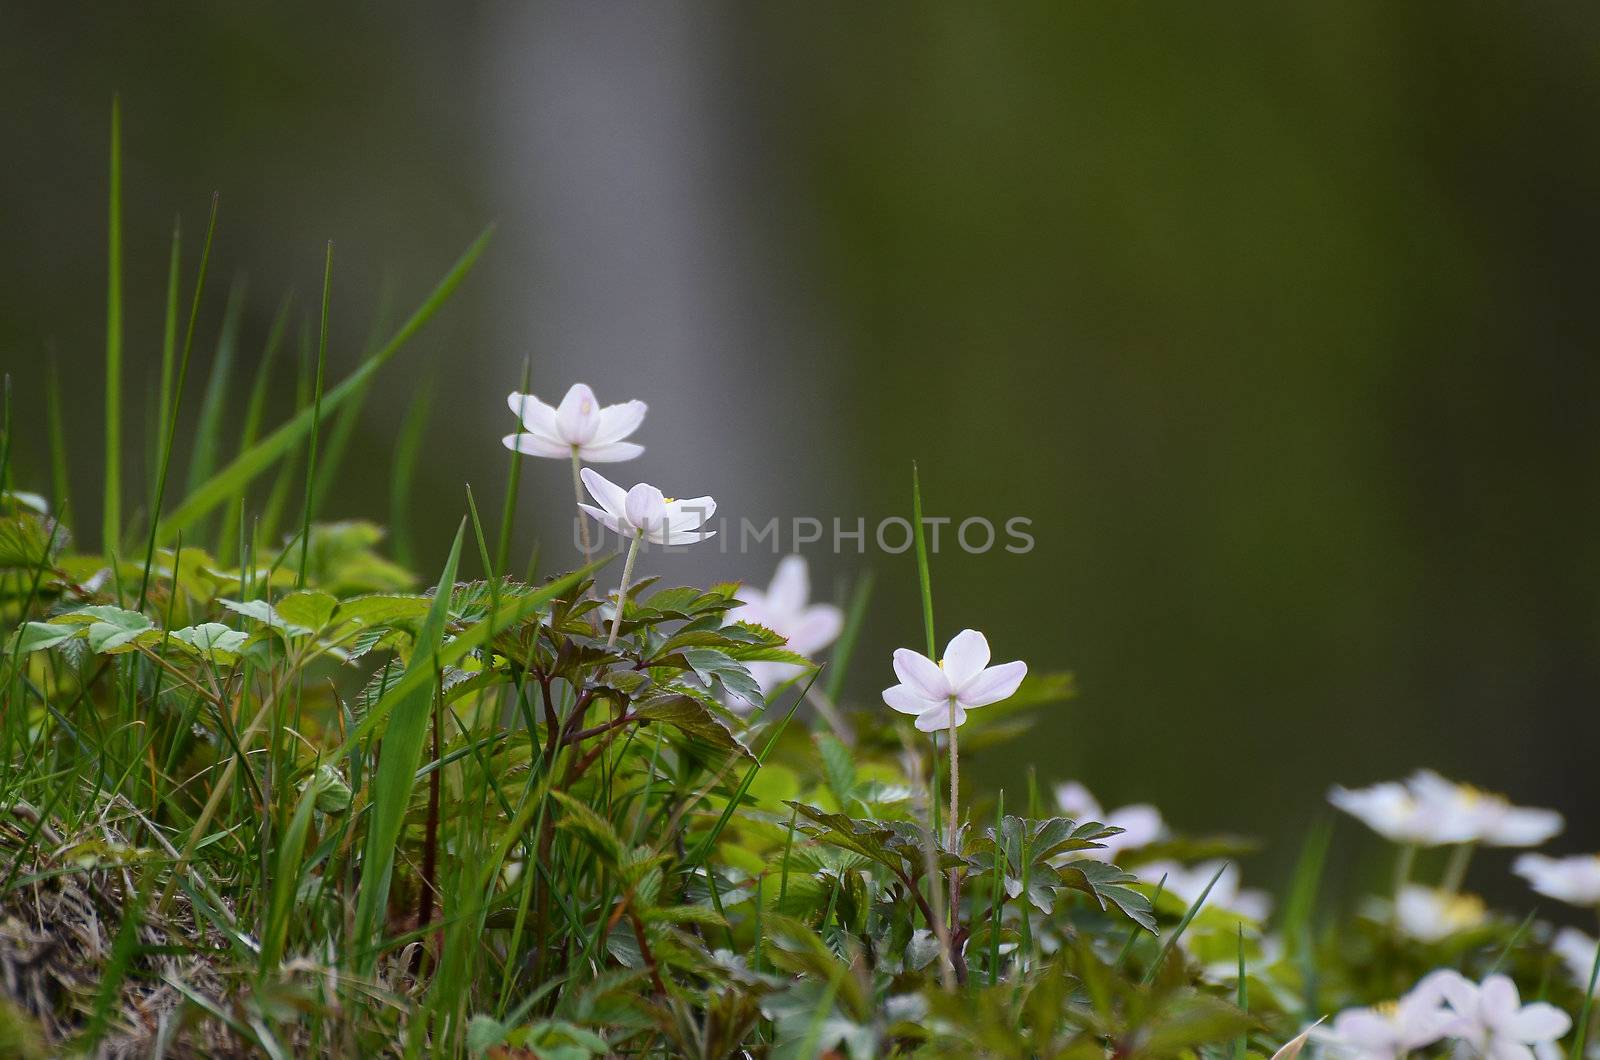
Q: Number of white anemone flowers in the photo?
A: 13